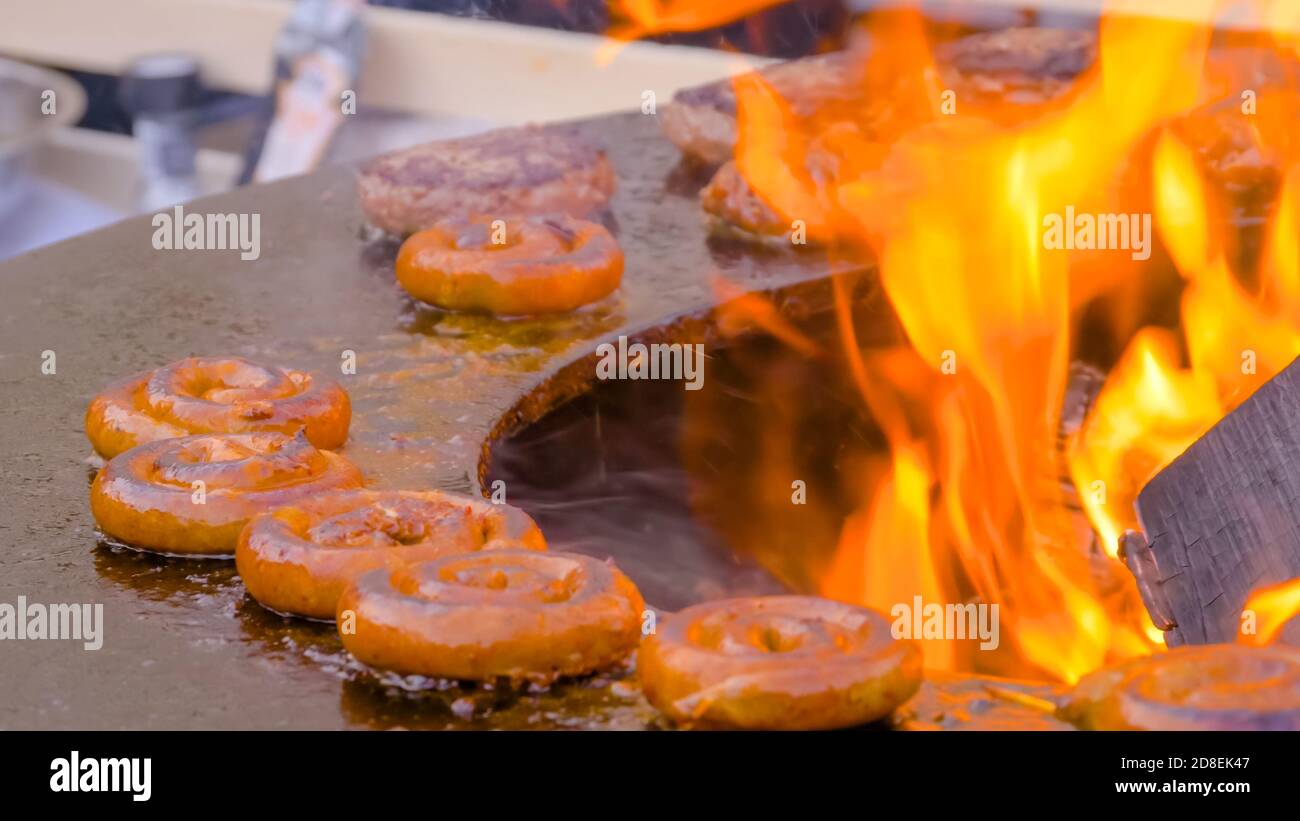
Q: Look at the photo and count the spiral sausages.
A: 7